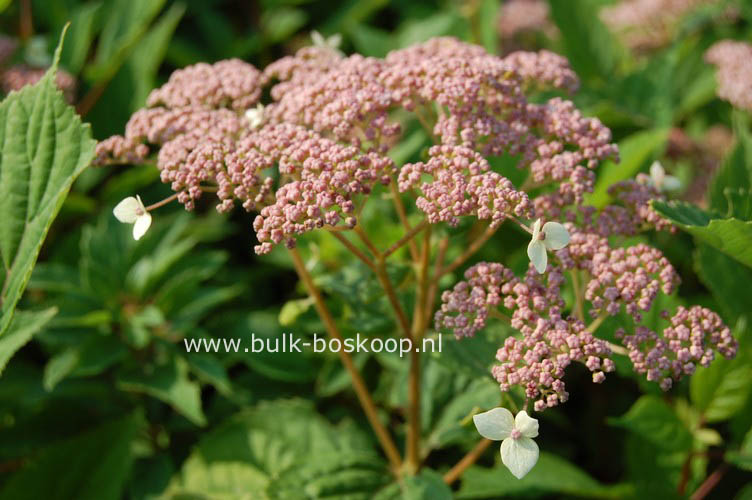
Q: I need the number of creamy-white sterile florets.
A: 6